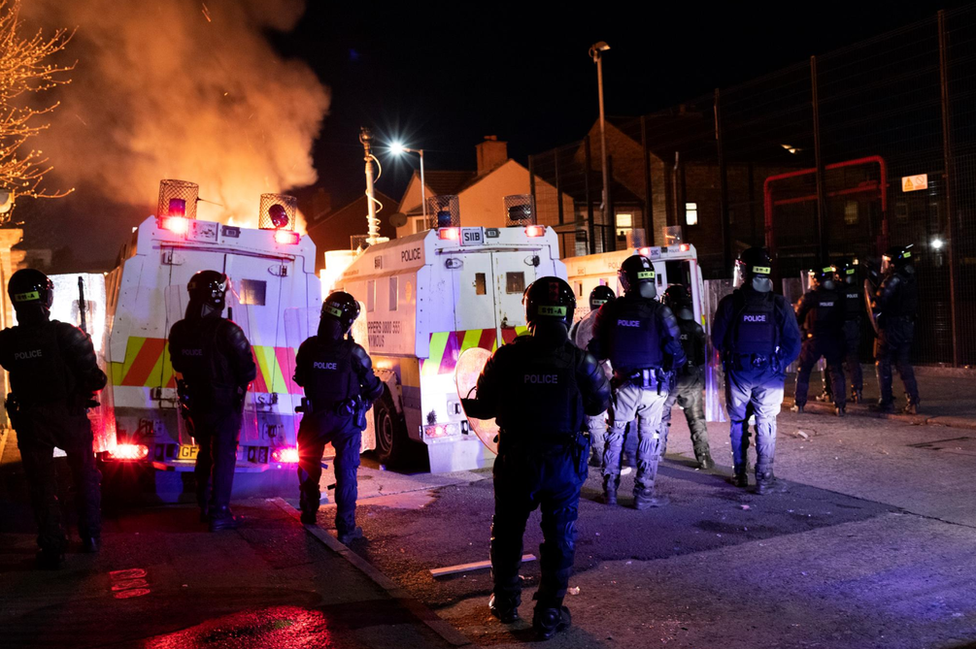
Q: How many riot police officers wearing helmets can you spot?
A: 11